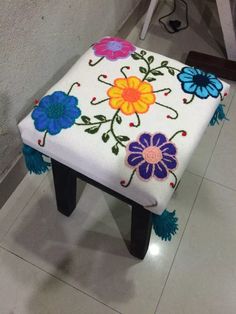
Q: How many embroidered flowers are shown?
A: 5